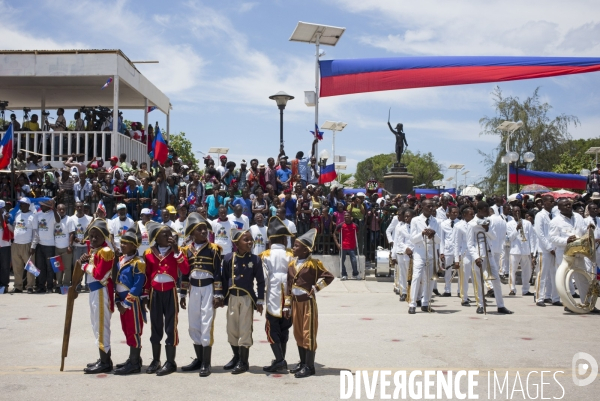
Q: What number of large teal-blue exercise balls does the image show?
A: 0